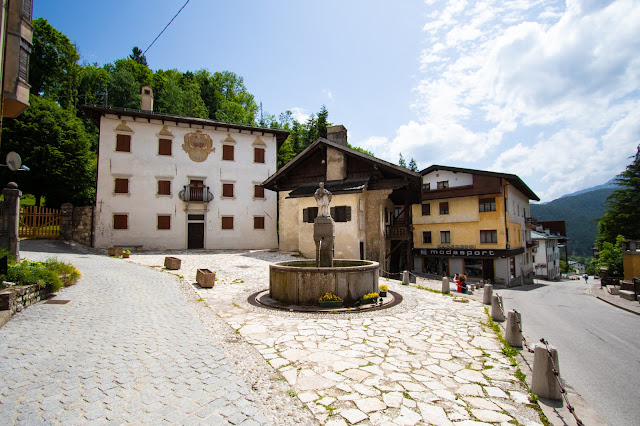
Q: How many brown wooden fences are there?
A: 1